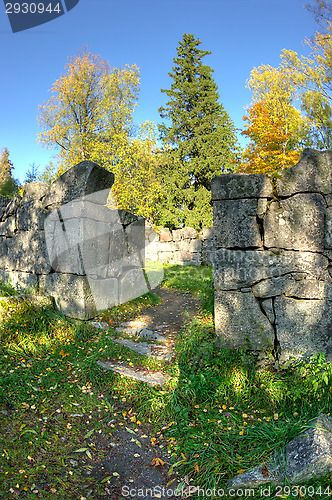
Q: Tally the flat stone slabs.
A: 3